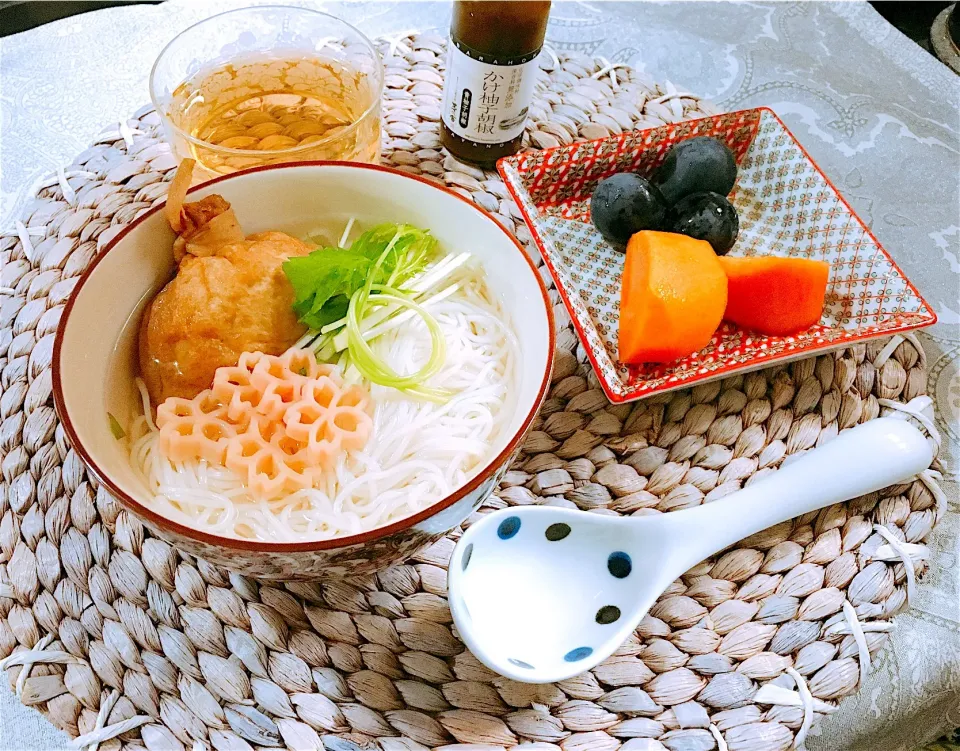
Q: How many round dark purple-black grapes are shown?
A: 3